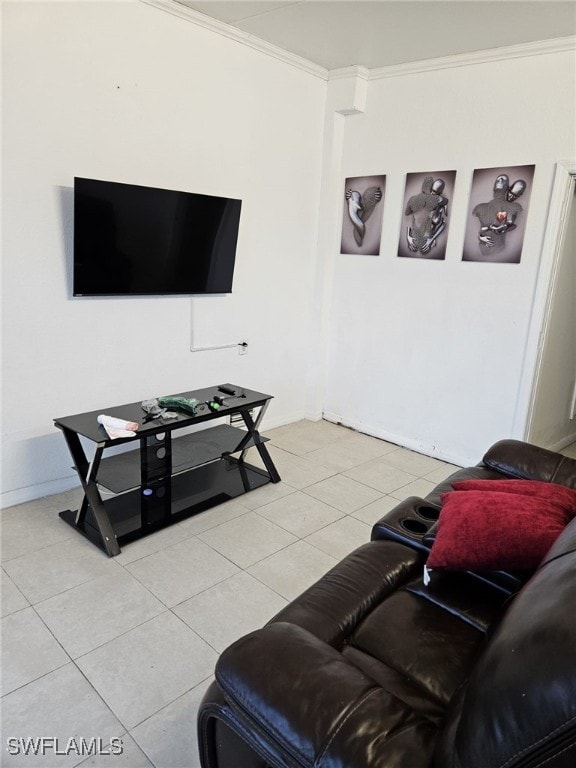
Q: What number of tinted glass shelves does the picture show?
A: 3